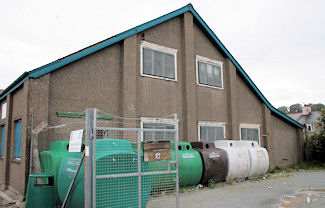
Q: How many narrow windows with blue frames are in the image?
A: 2